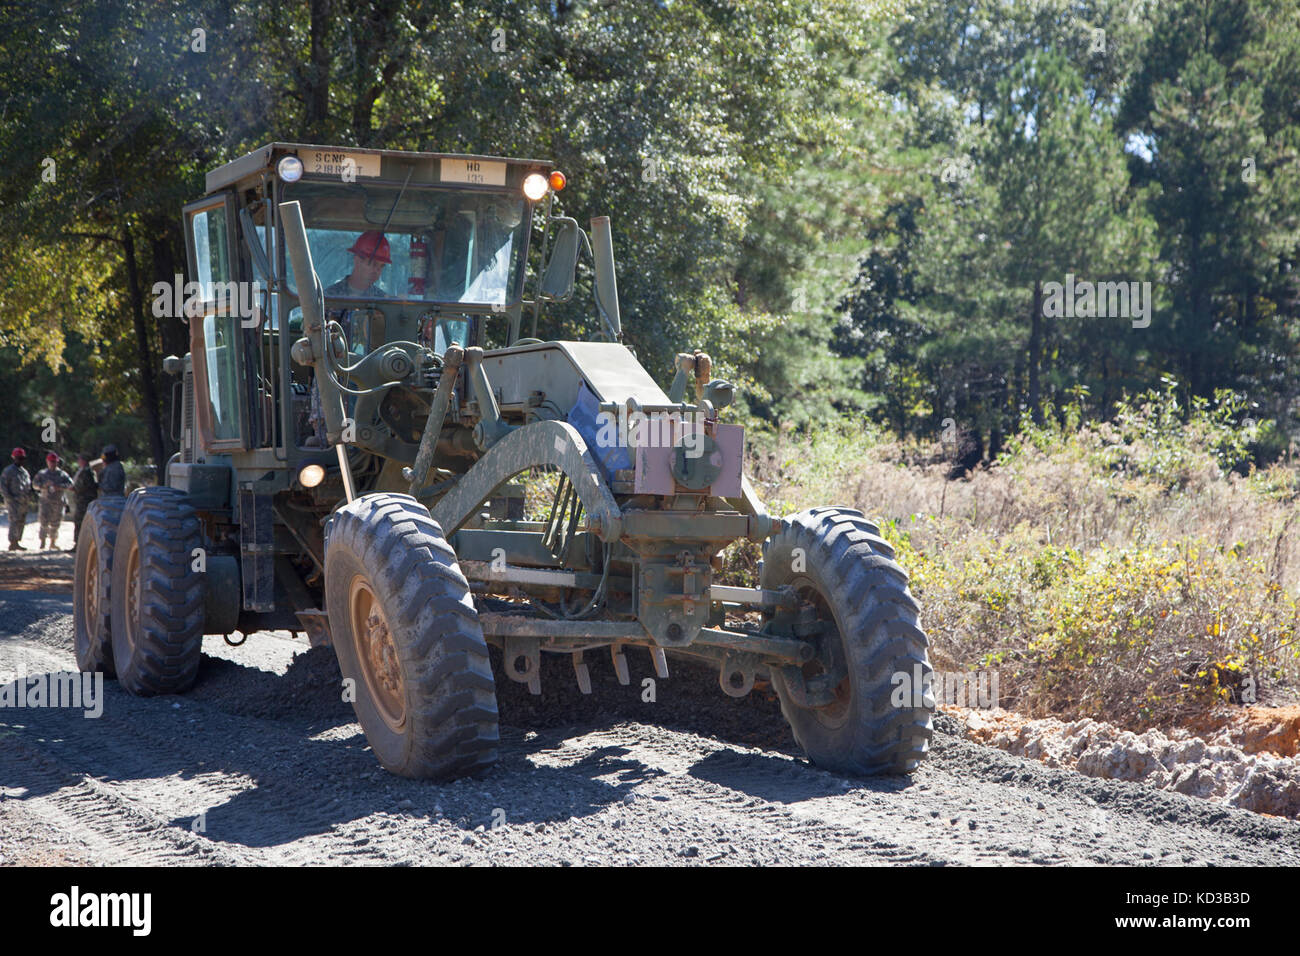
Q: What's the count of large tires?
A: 4